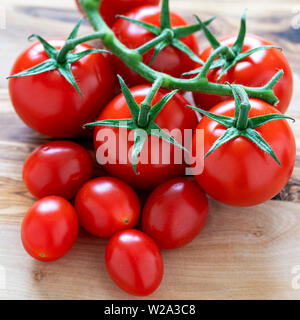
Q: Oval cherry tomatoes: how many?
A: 5